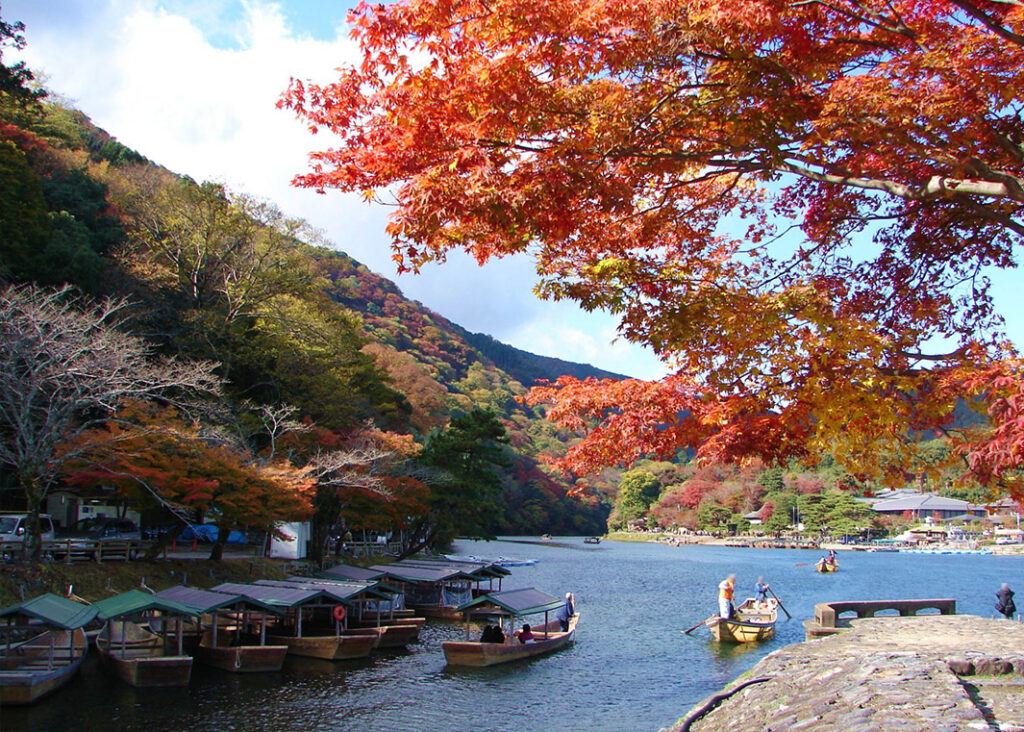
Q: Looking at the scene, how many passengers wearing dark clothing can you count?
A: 2